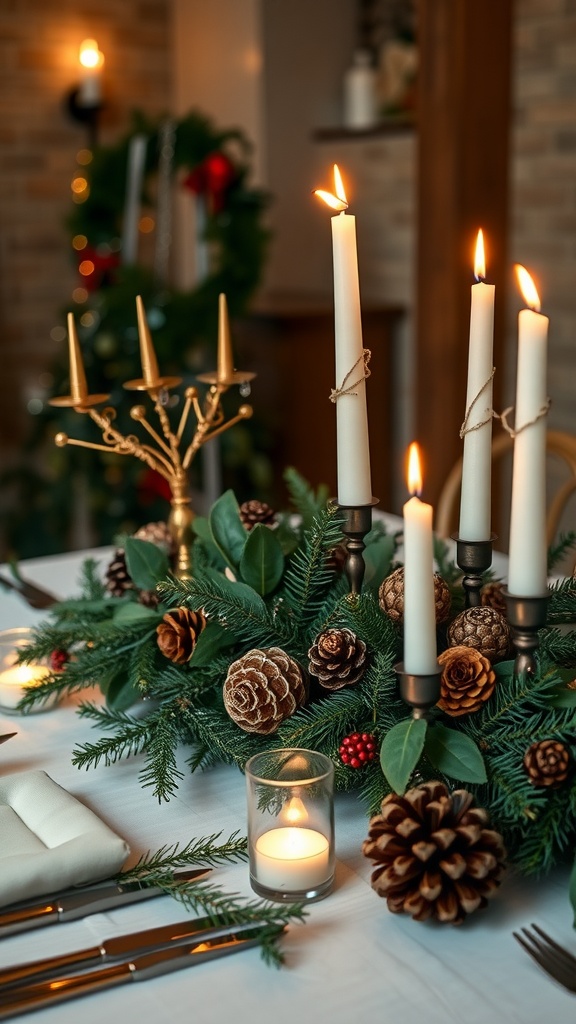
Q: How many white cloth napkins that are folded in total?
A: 1